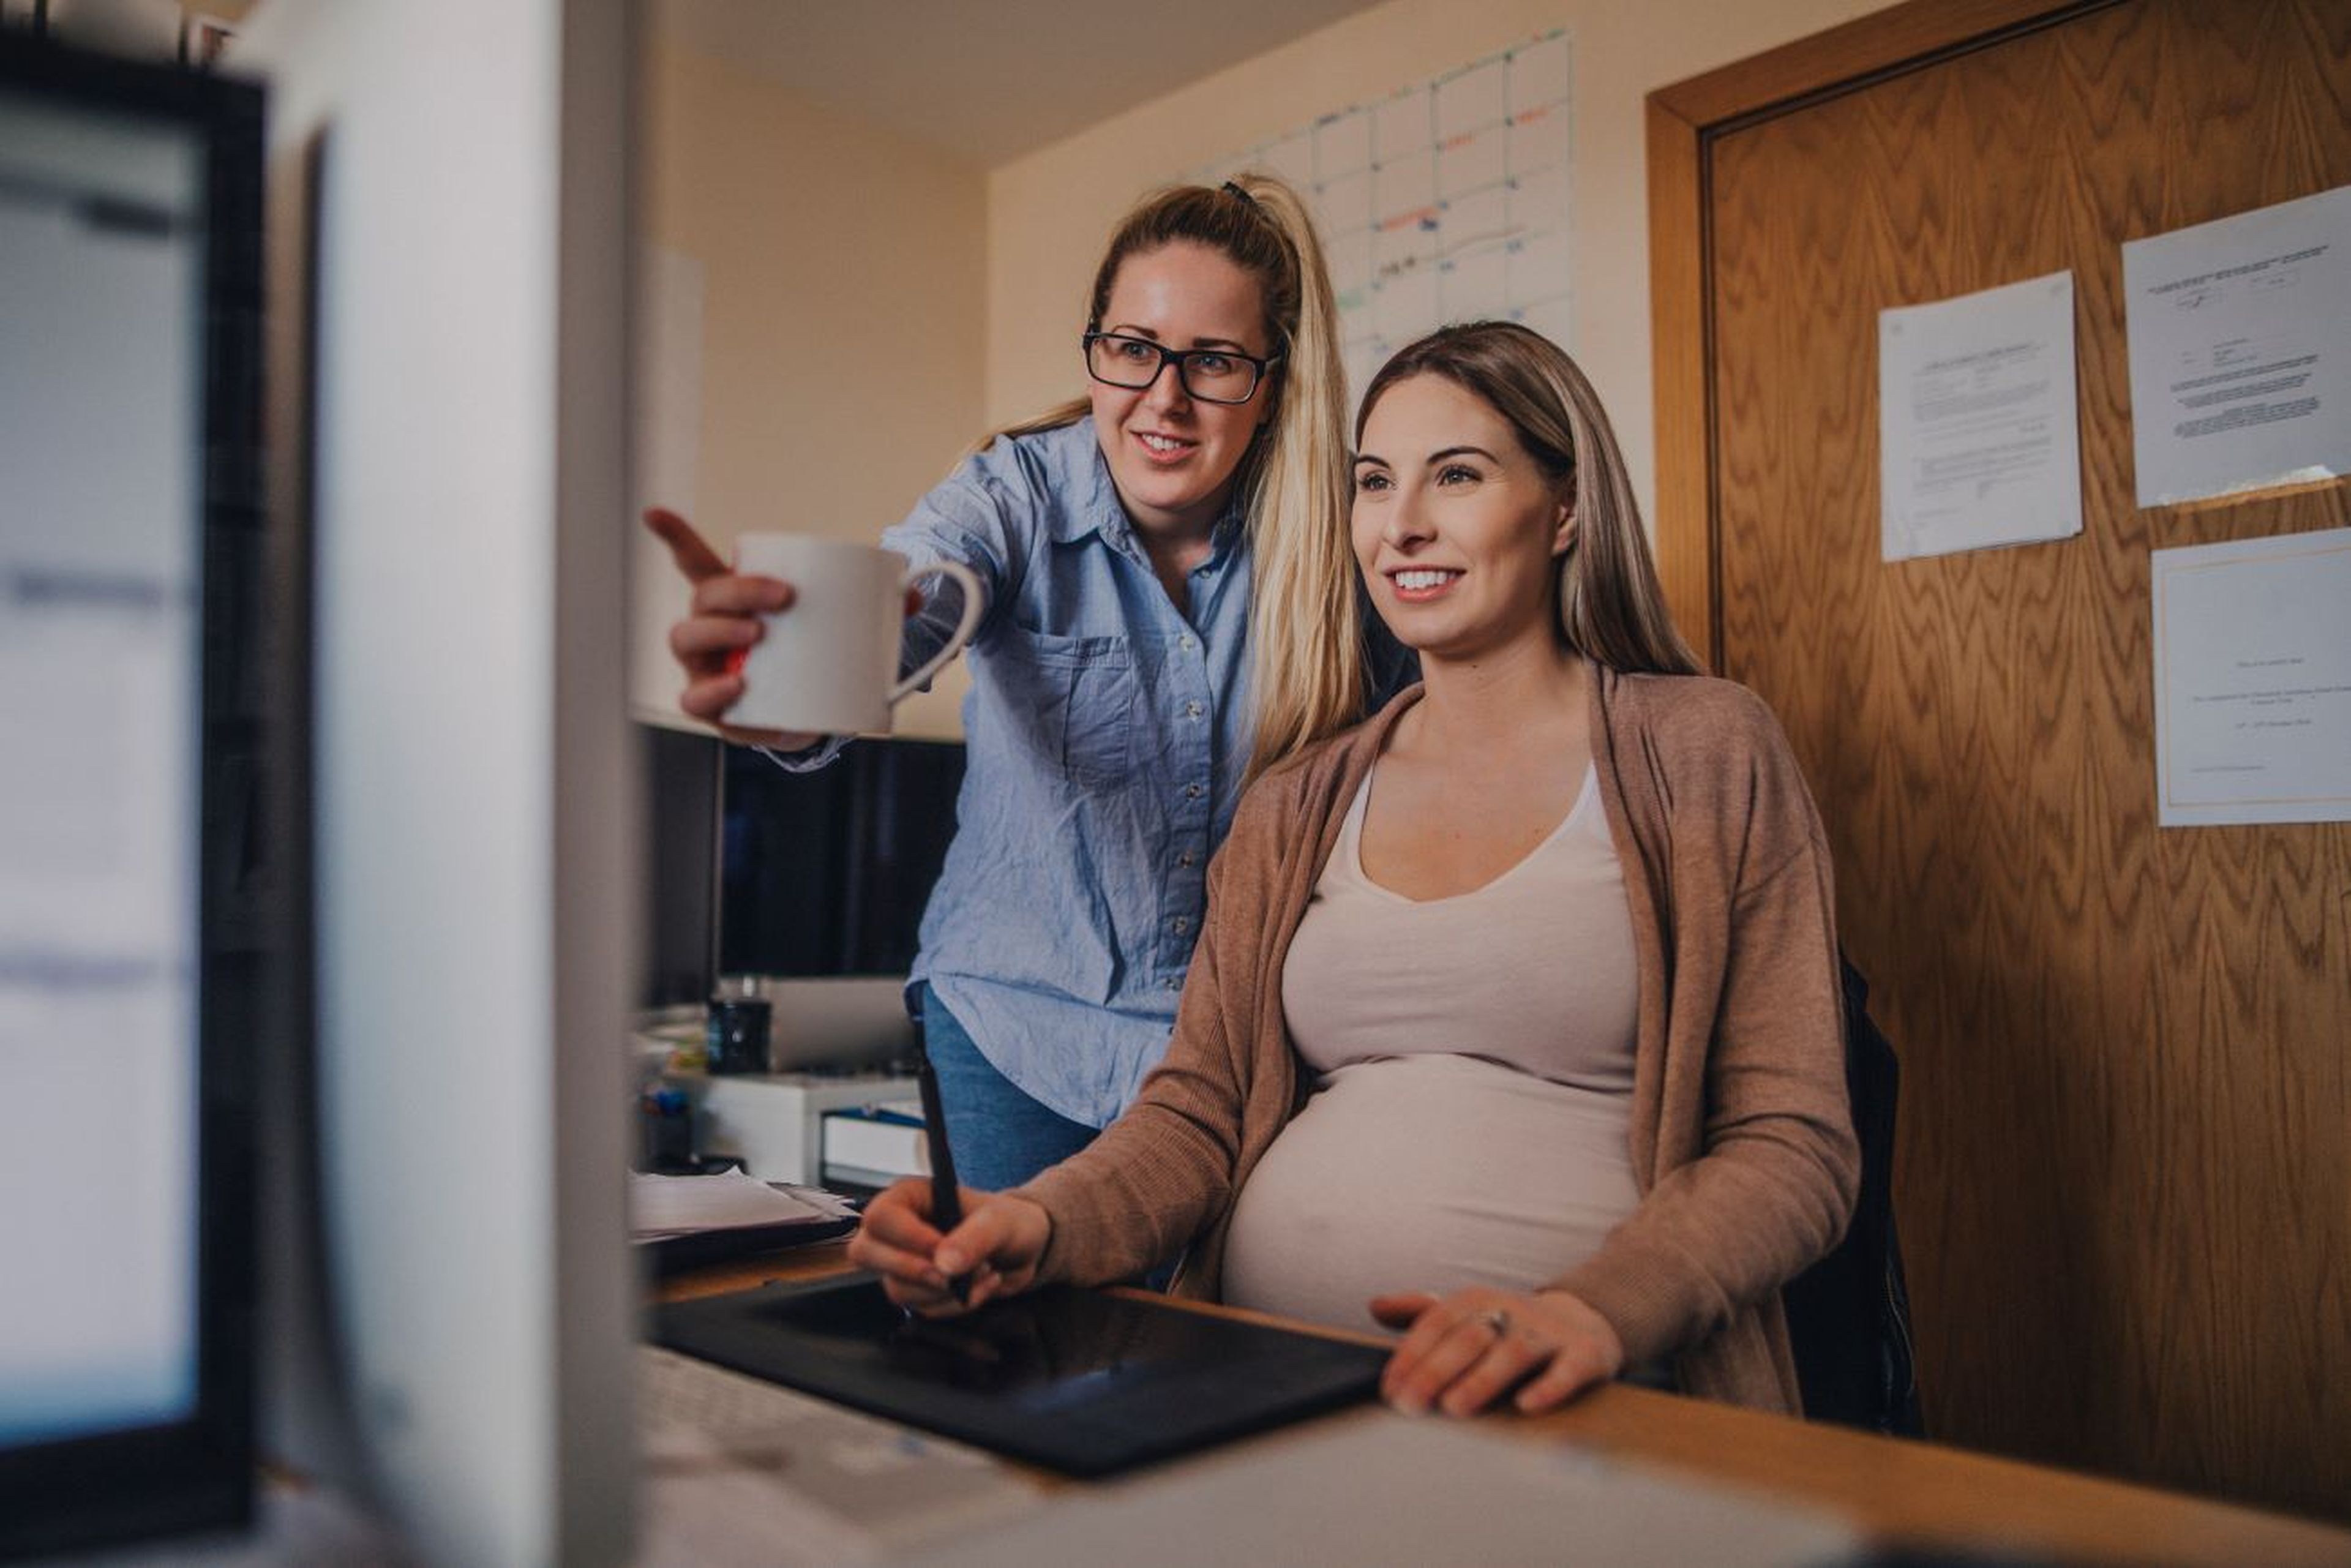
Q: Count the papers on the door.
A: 3